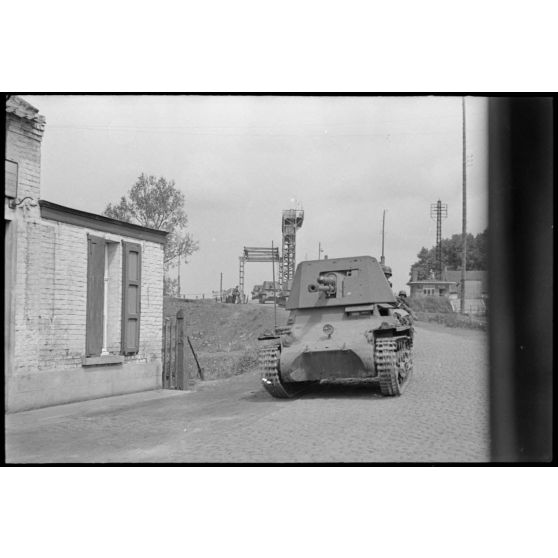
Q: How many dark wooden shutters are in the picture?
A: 2